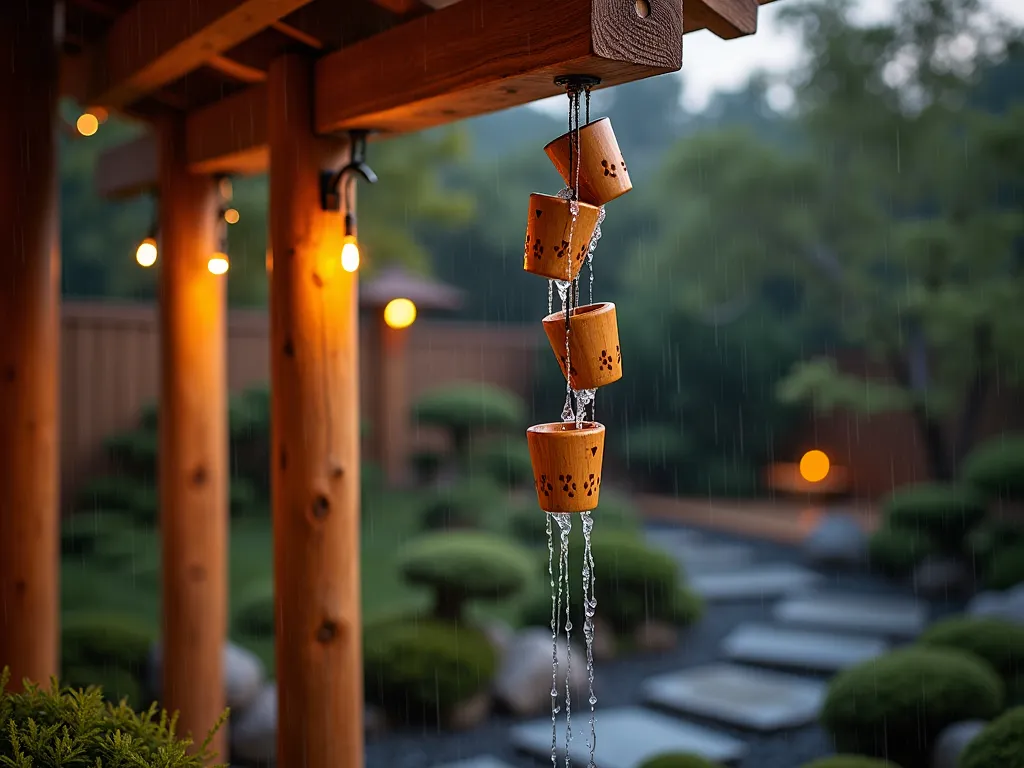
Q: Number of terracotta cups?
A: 4